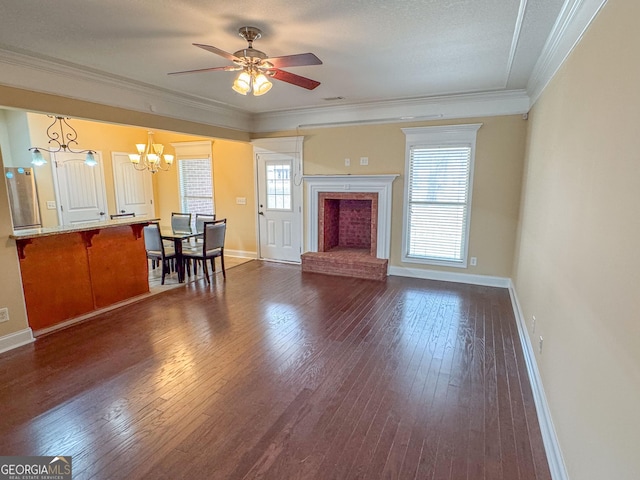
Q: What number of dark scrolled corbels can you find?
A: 3